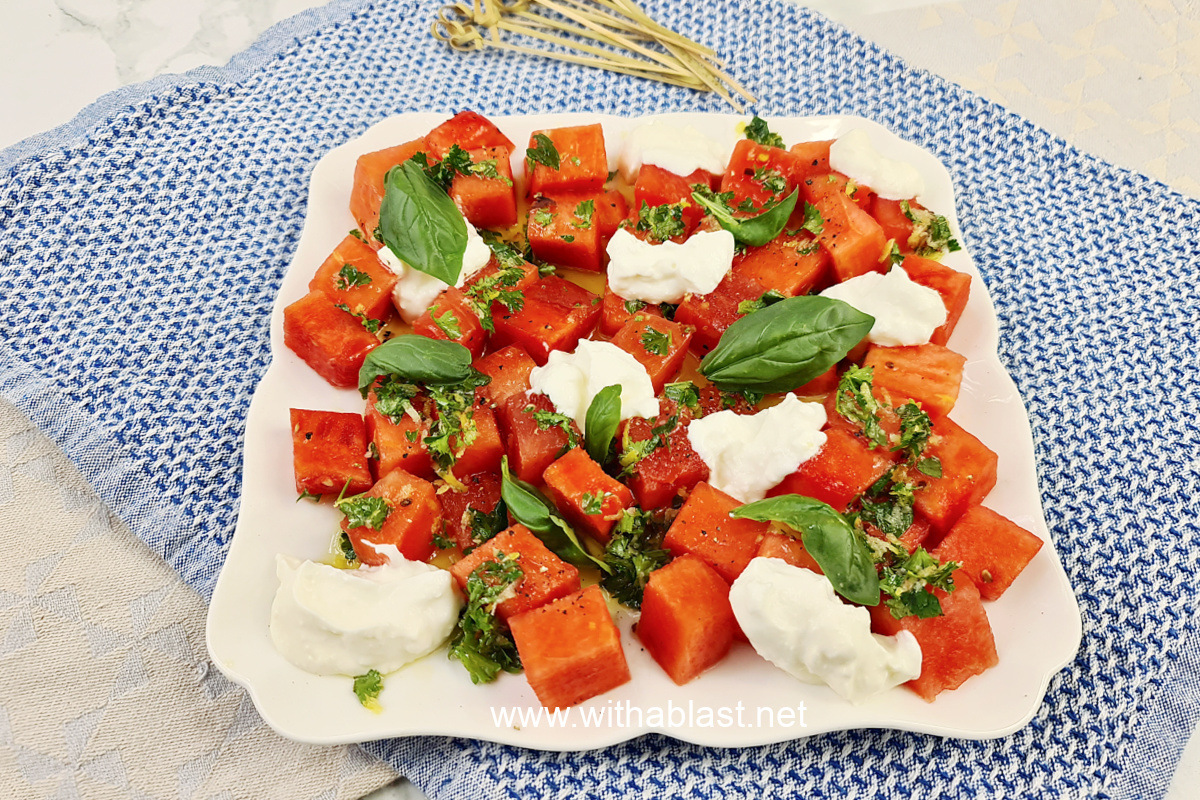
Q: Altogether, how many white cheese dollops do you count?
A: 9